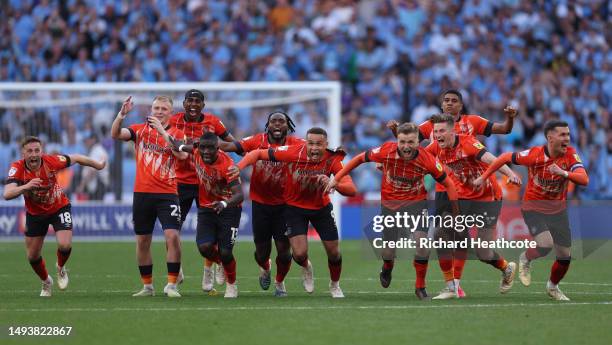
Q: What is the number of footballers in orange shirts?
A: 10